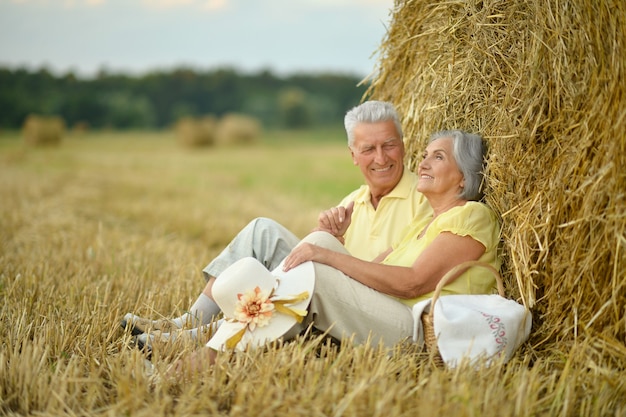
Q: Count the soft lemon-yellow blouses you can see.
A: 1